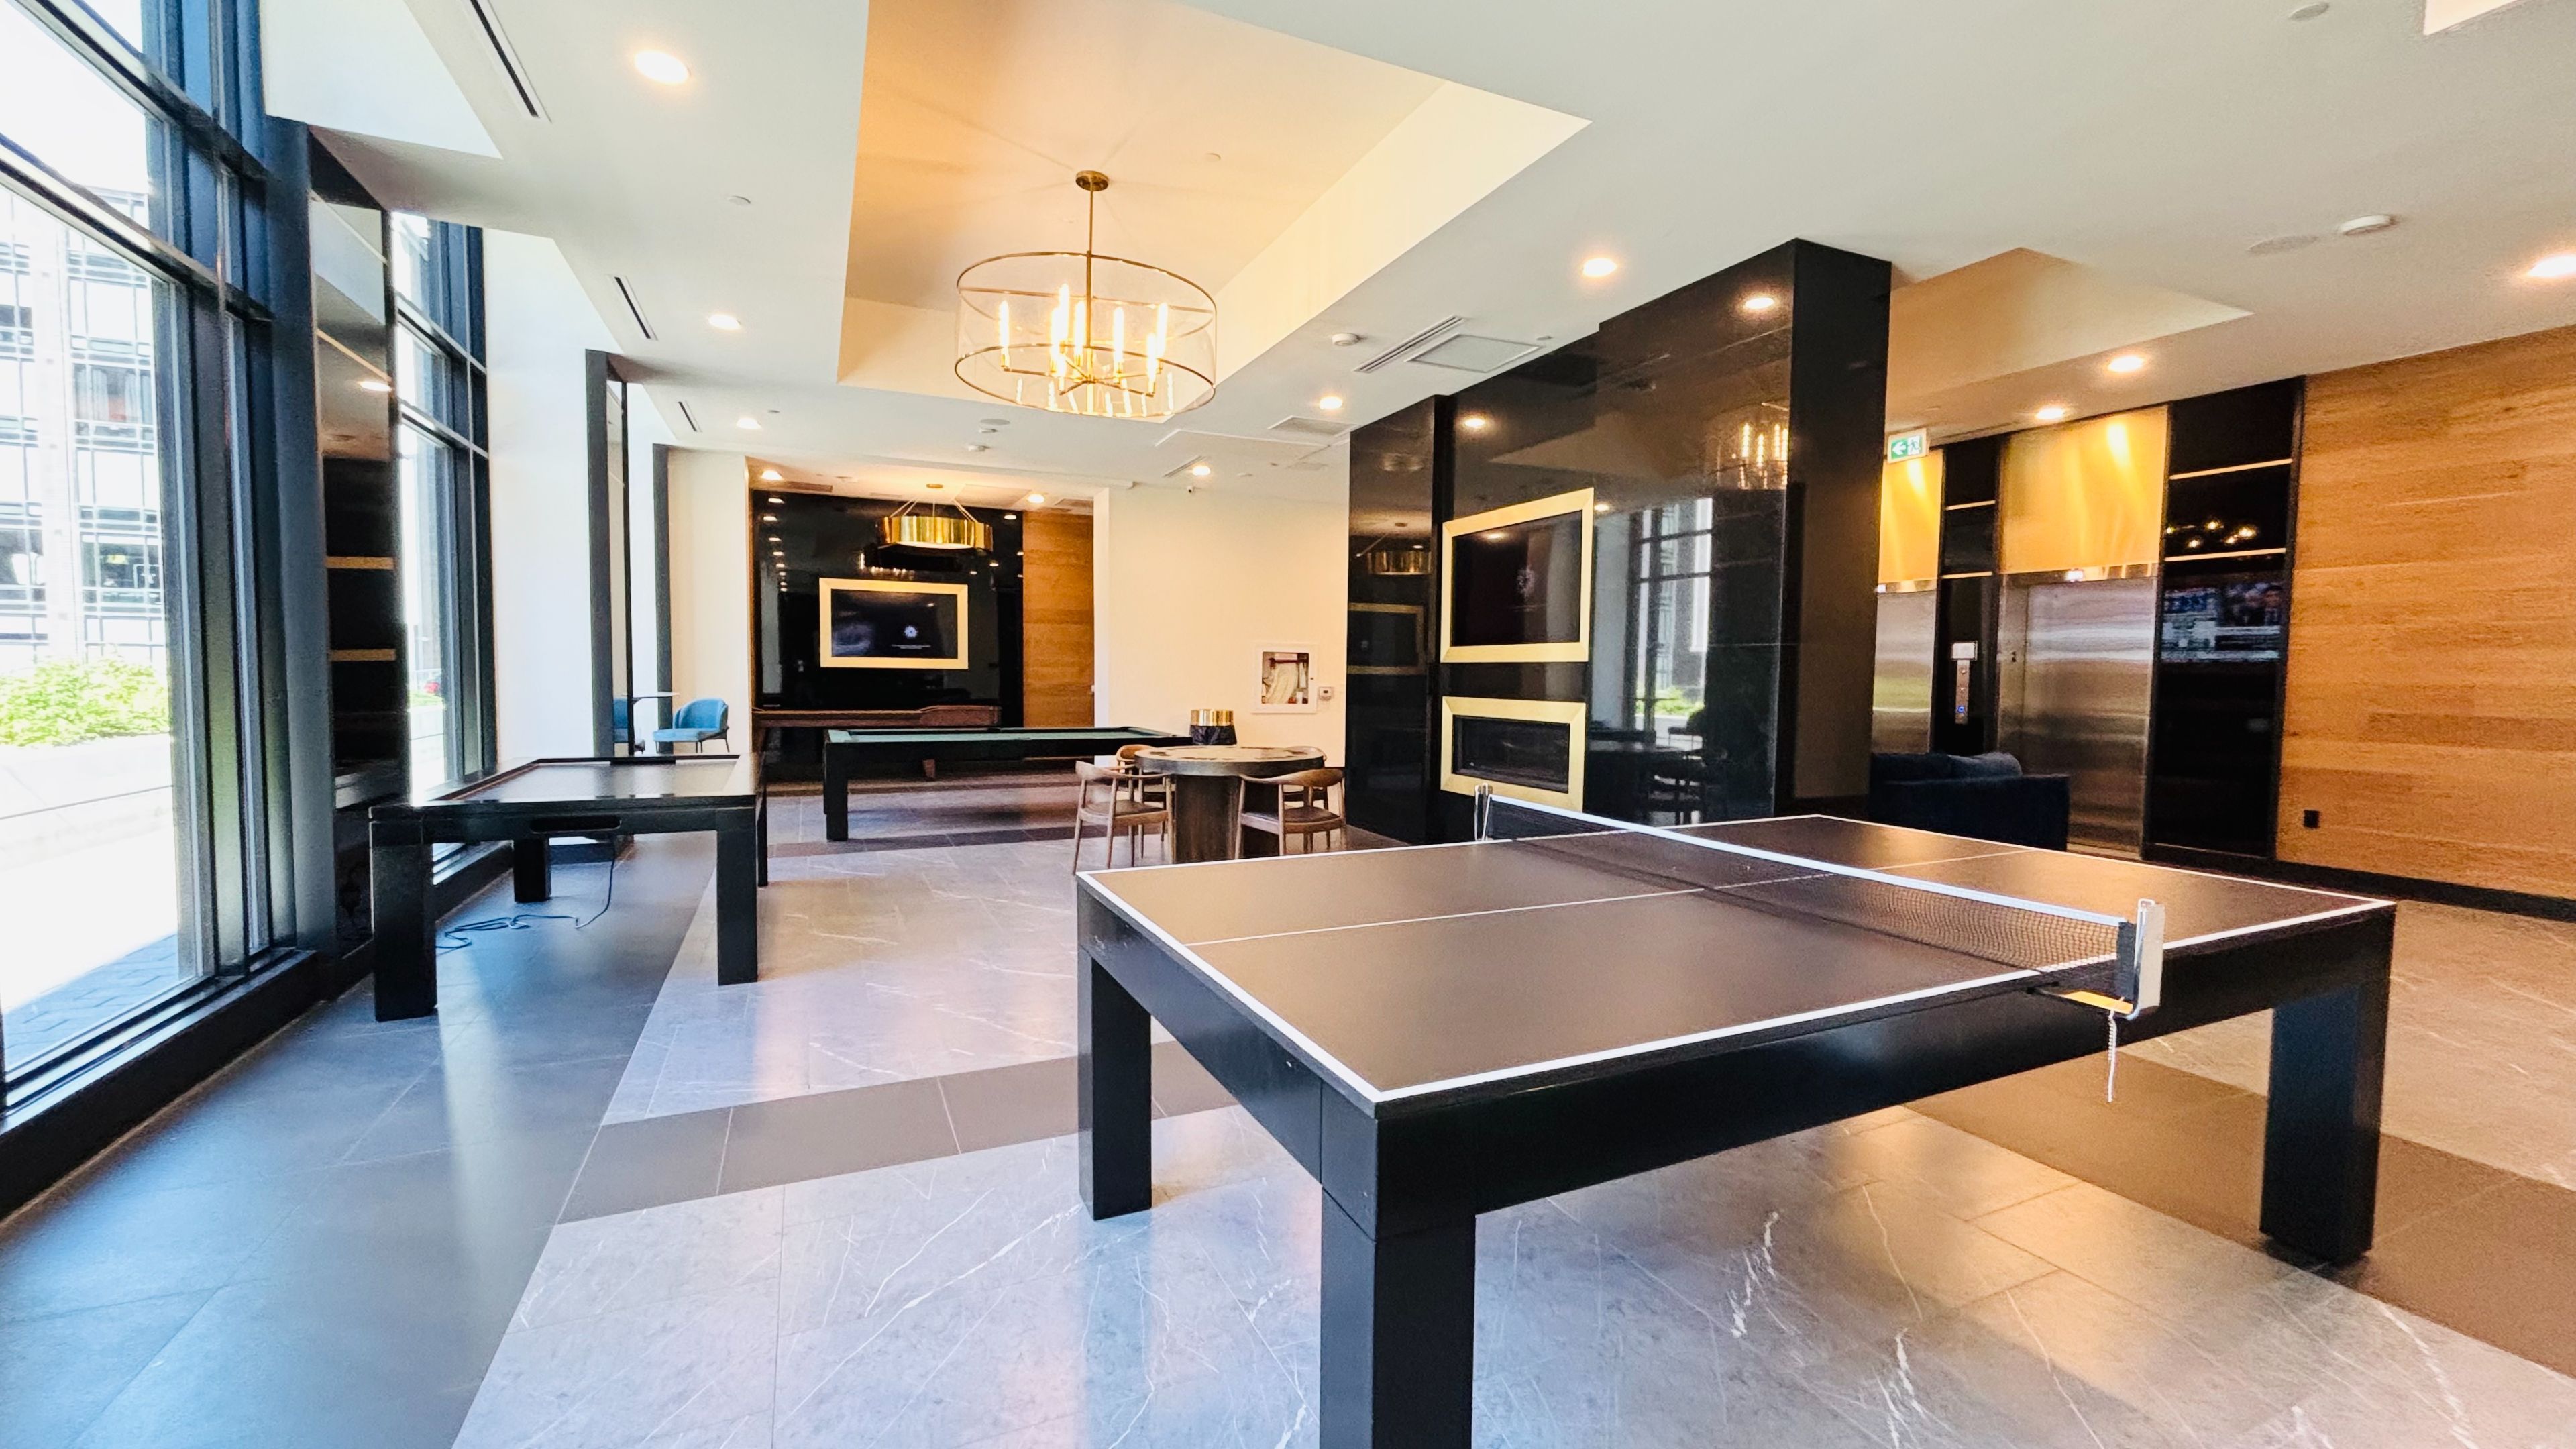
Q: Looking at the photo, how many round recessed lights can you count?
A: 11